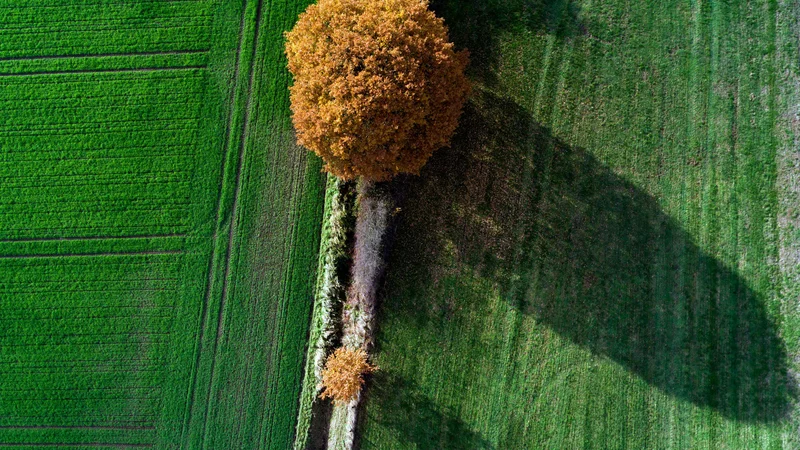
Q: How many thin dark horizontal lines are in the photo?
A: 6